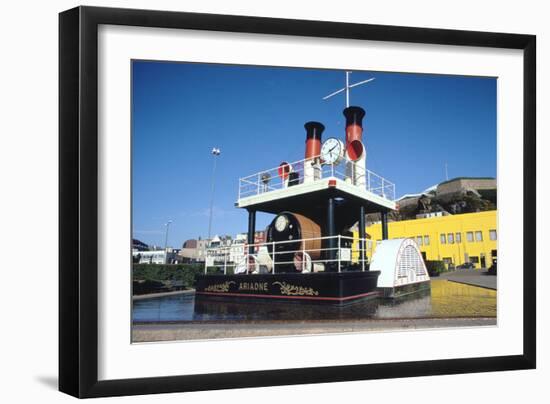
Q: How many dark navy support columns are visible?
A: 4